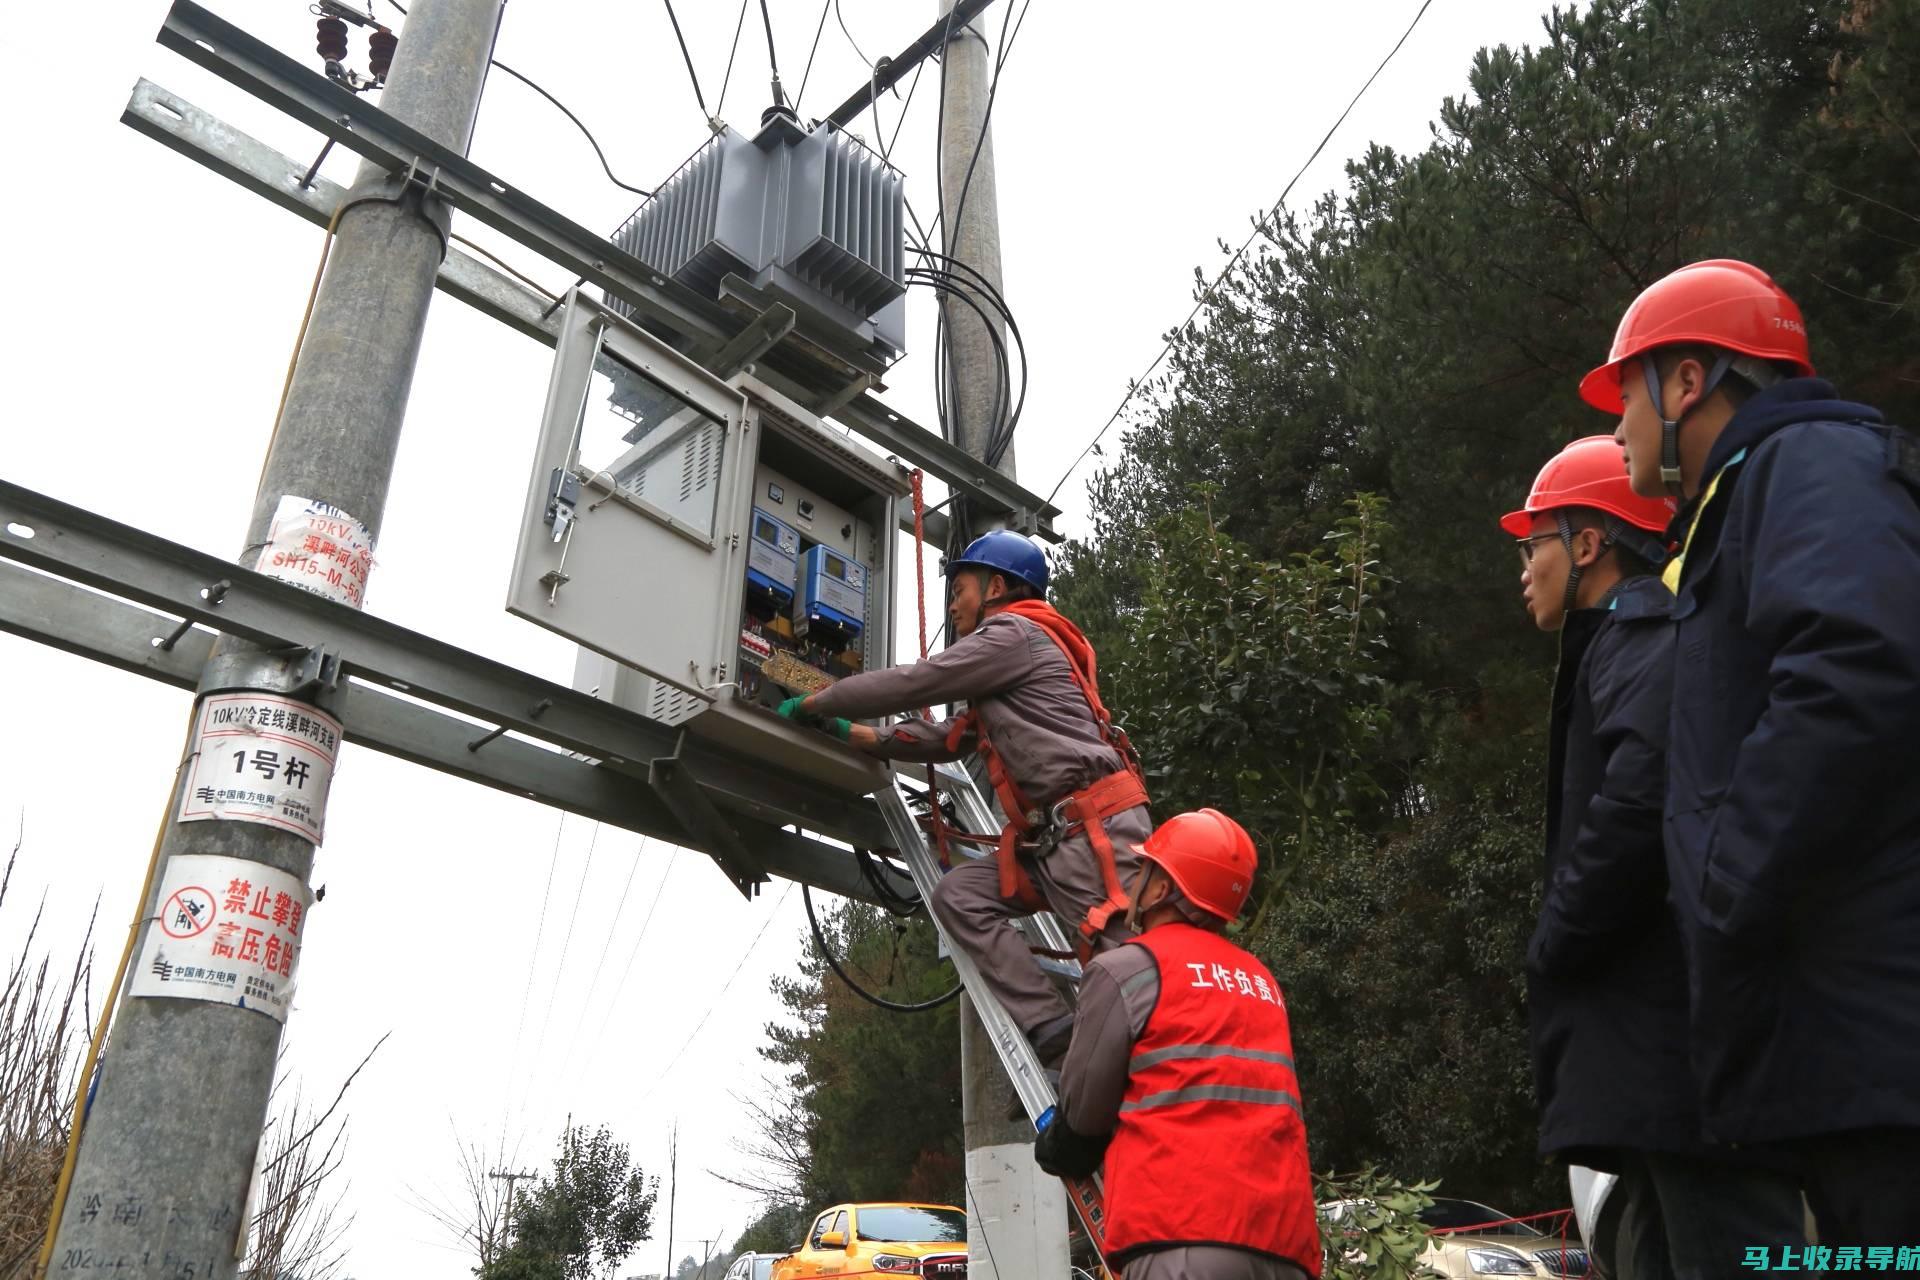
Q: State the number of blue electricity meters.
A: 2